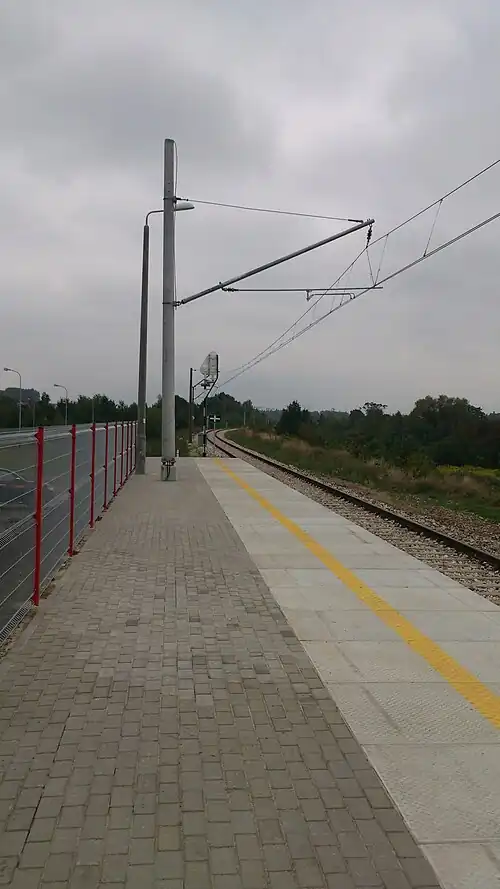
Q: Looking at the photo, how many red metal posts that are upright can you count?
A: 9